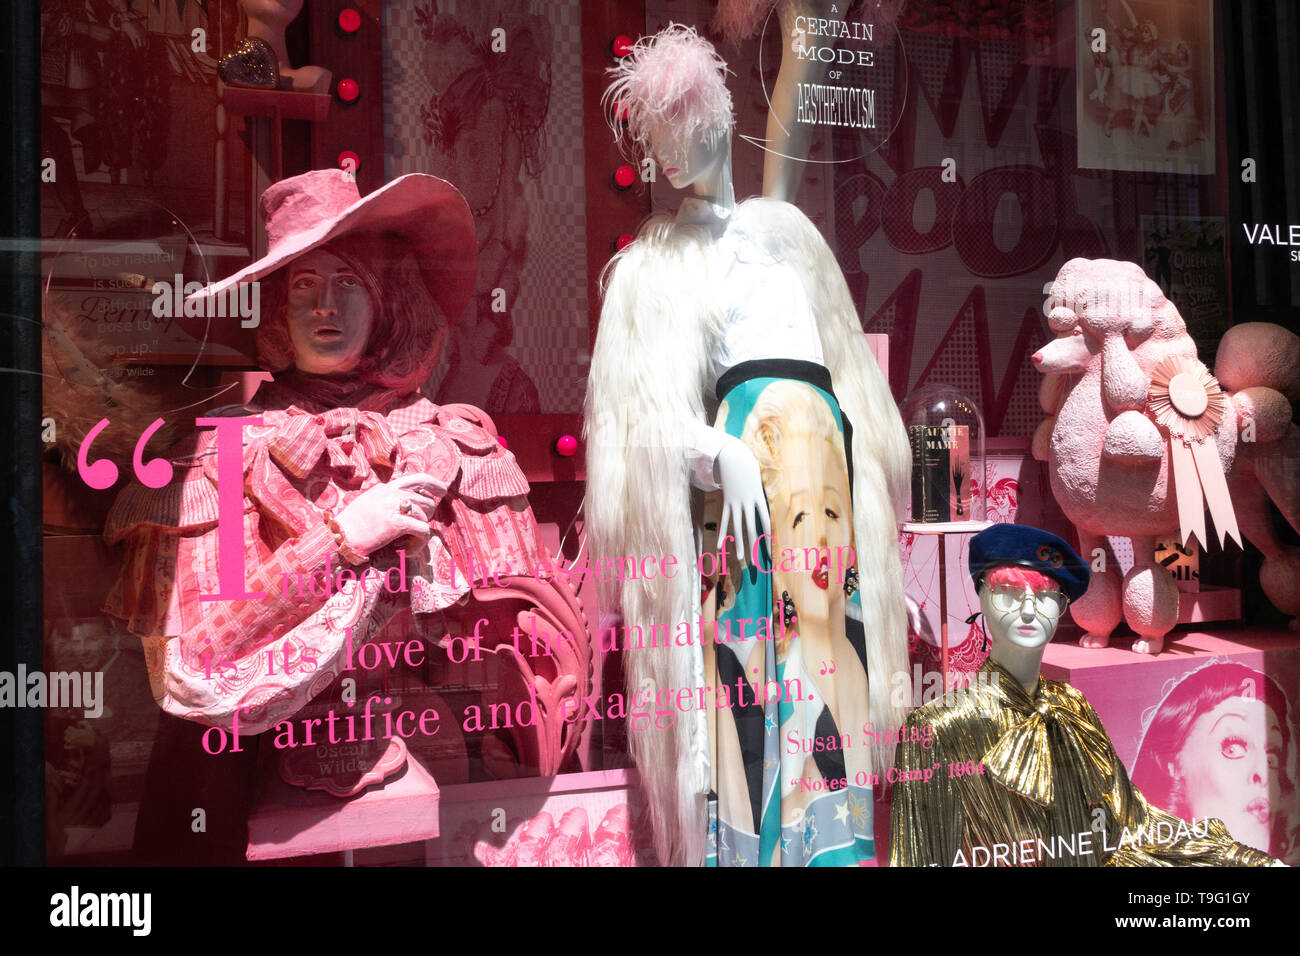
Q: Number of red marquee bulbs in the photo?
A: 9